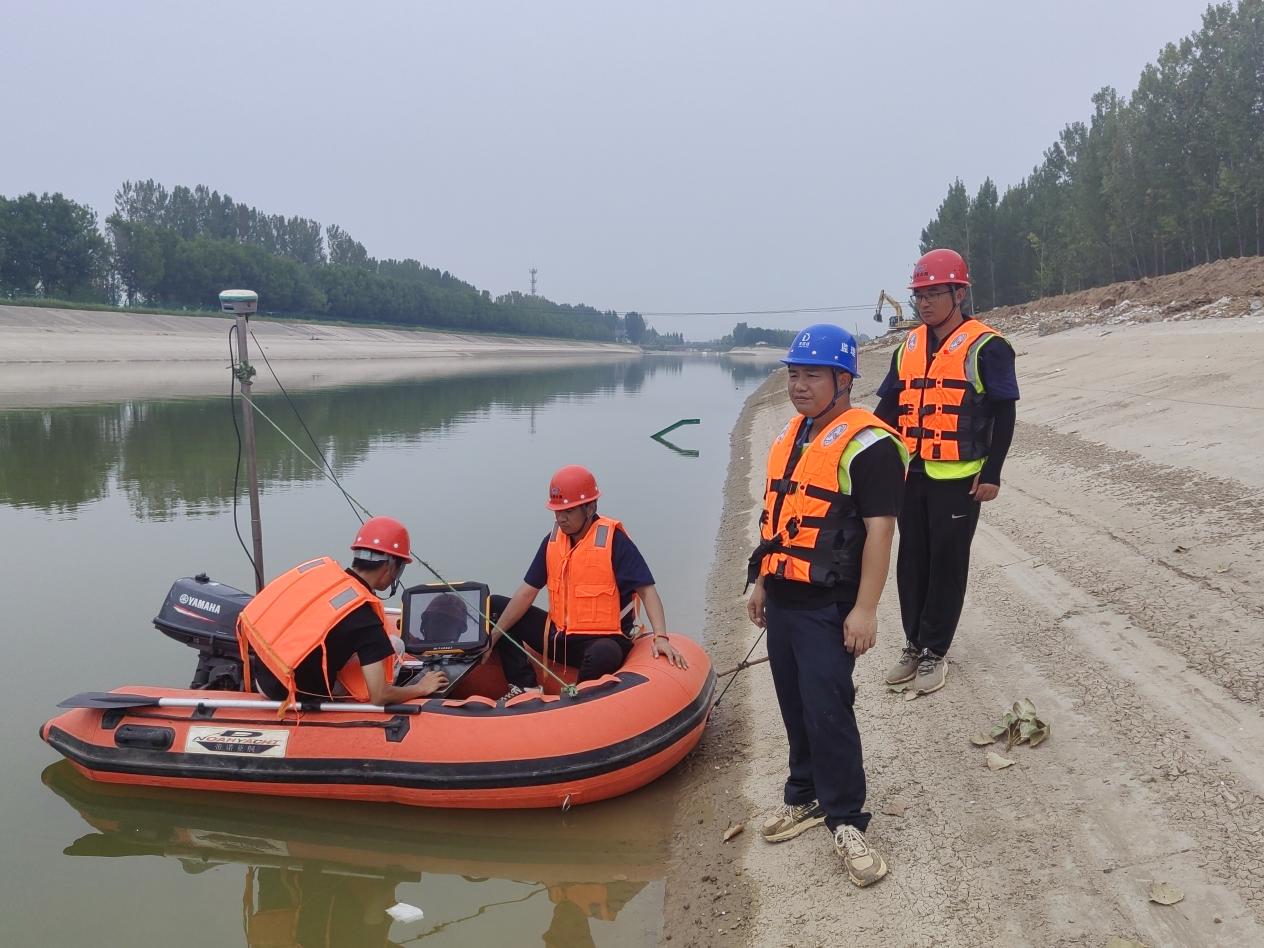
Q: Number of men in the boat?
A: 2